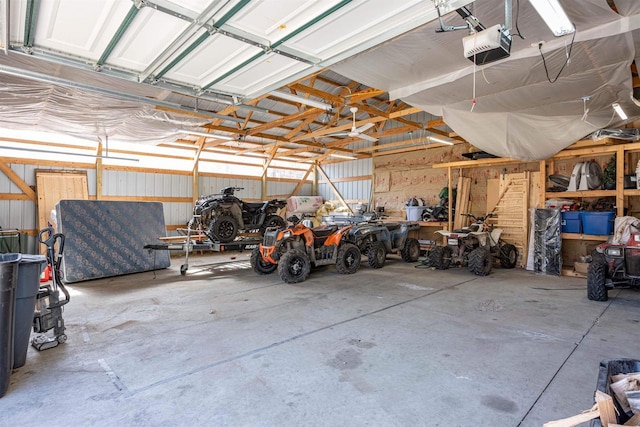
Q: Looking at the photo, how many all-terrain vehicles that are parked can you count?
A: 5